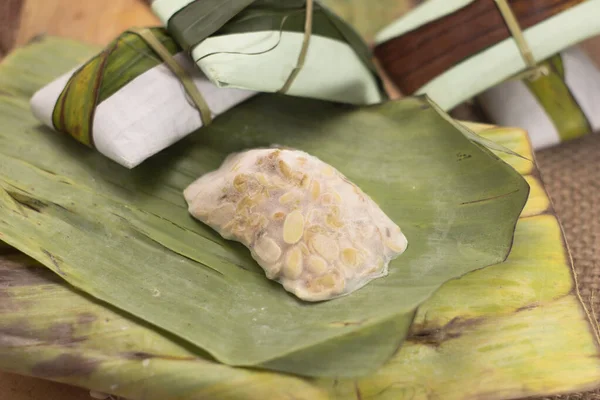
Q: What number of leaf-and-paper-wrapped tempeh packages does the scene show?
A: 4